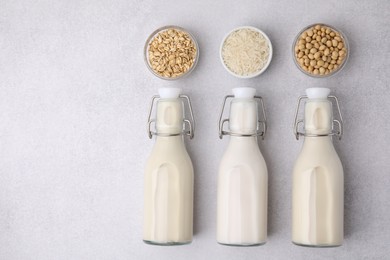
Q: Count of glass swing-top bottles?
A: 3